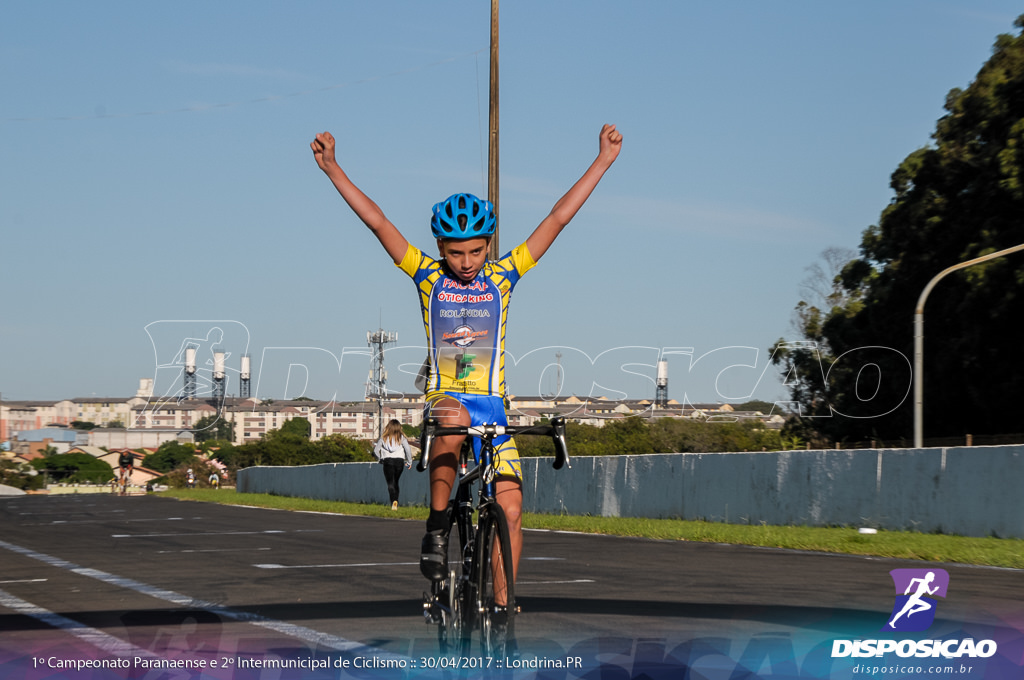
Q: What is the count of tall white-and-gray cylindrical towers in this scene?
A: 4